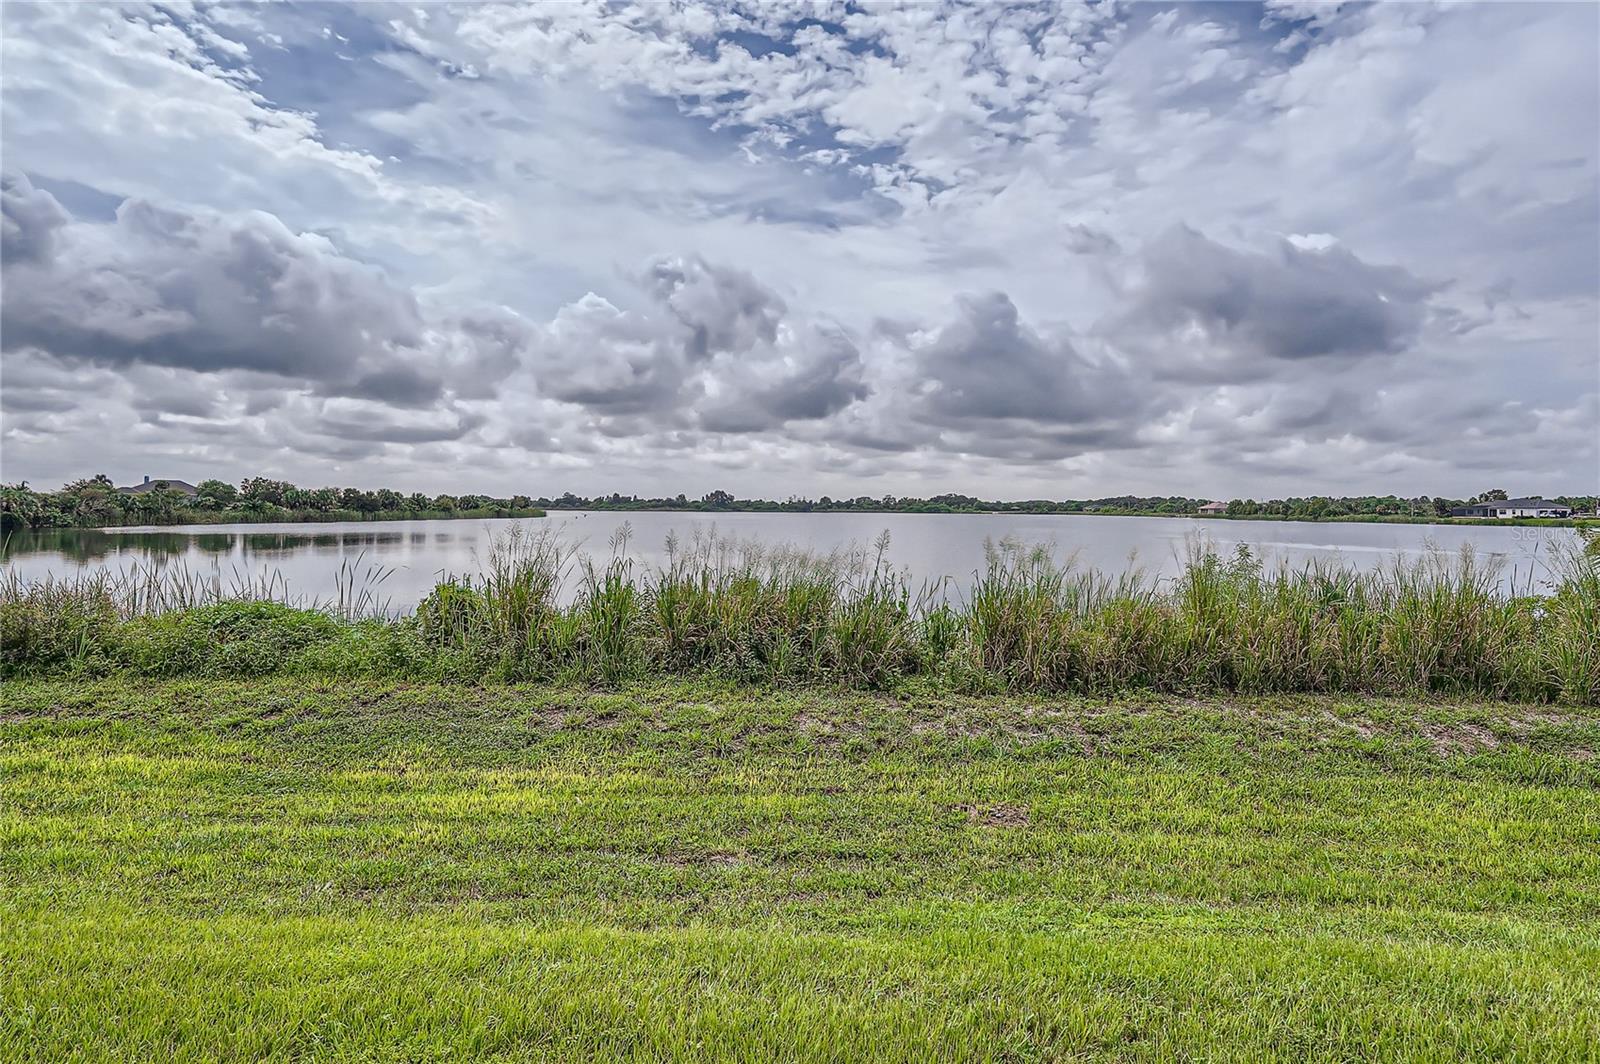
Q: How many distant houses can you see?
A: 3